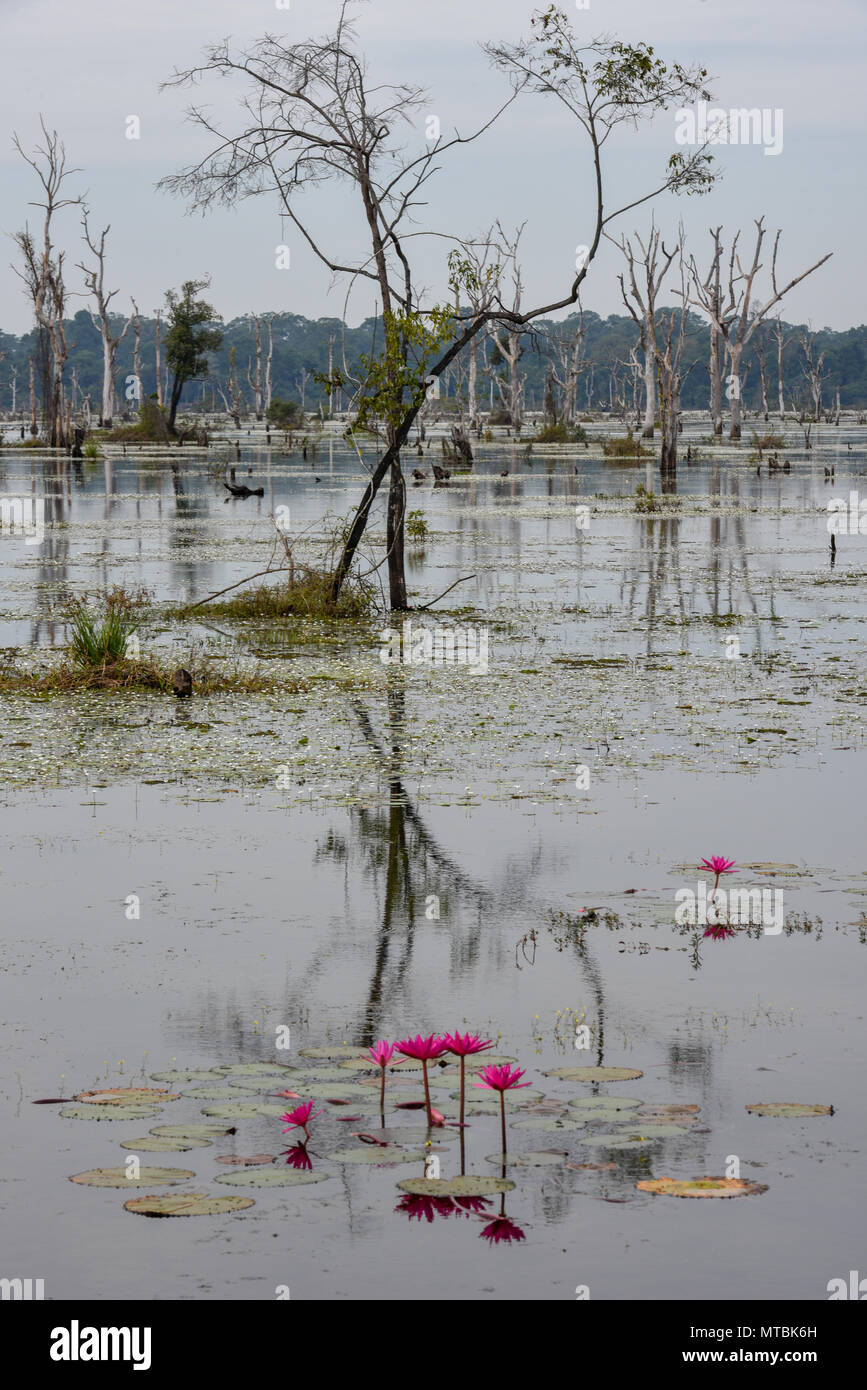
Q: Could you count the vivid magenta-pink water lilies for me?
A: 6